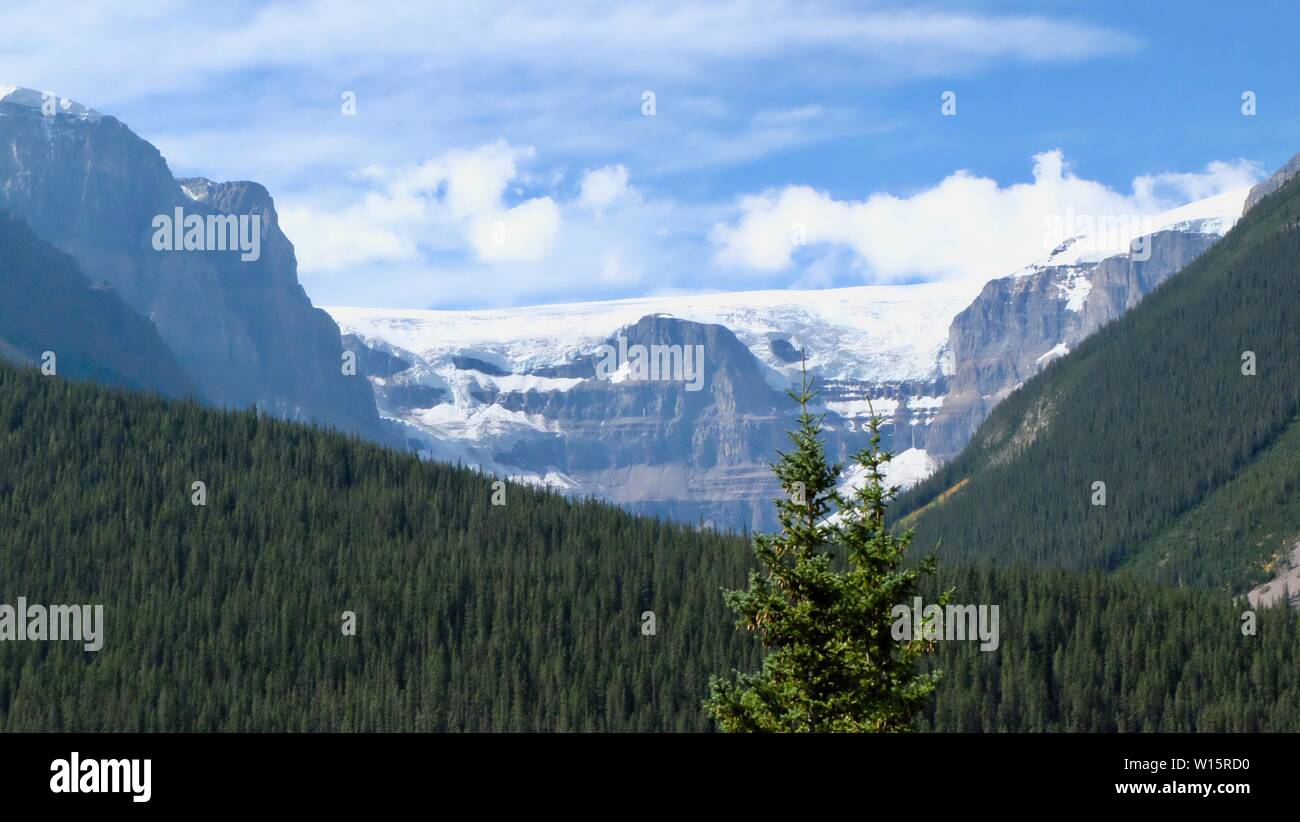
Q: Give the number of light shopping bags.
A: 0